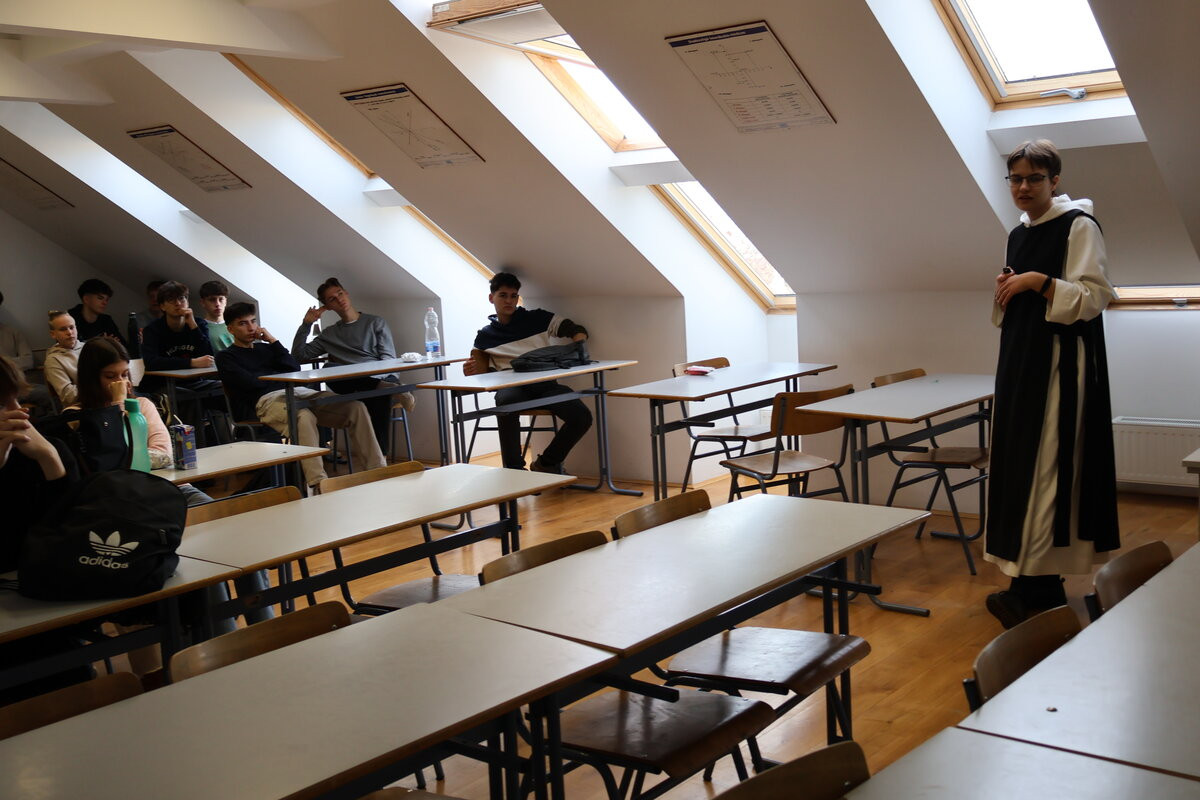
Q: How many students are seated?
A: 11